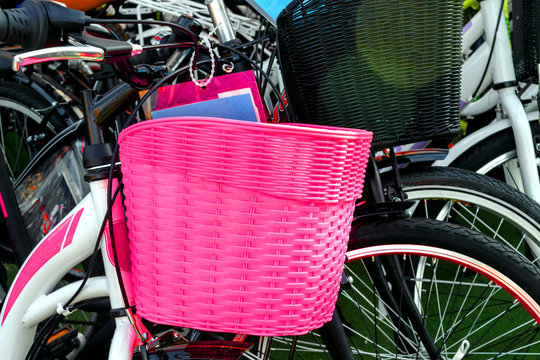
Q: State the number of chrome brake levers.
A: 1